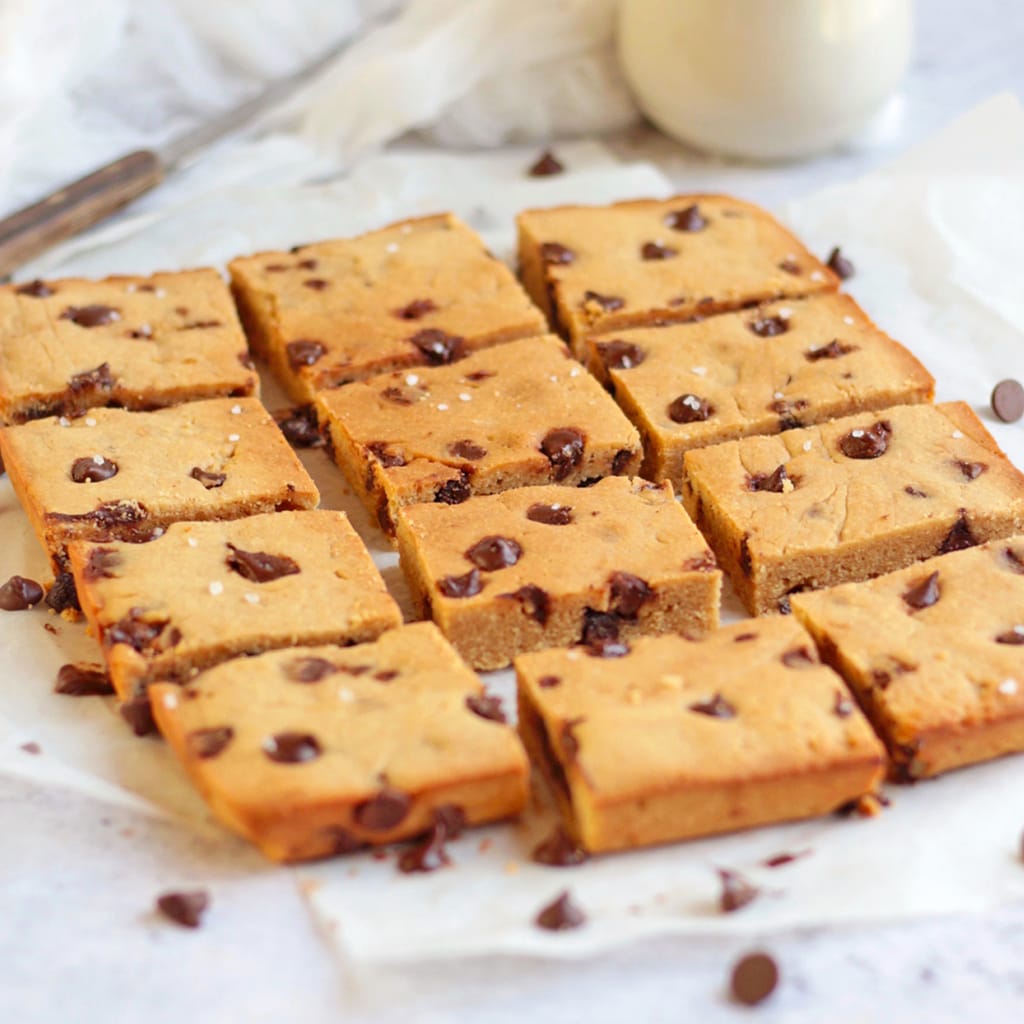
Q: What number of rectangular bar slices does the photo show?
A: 12